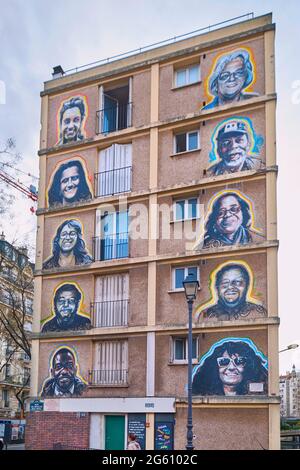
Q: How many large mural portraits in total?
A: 10